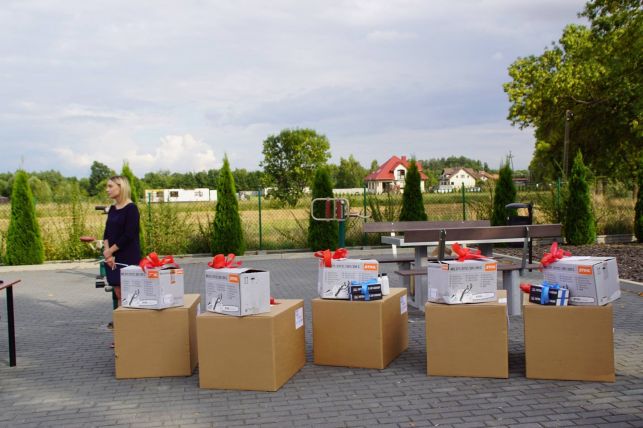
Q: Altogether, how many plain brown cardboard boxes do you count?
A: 5